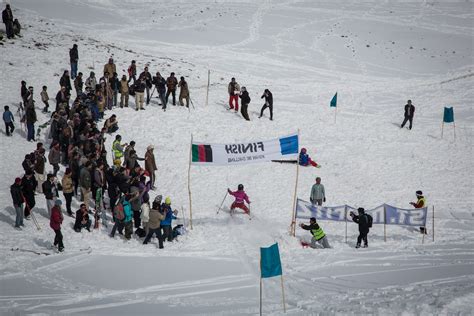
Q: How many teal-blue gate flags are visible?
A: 3